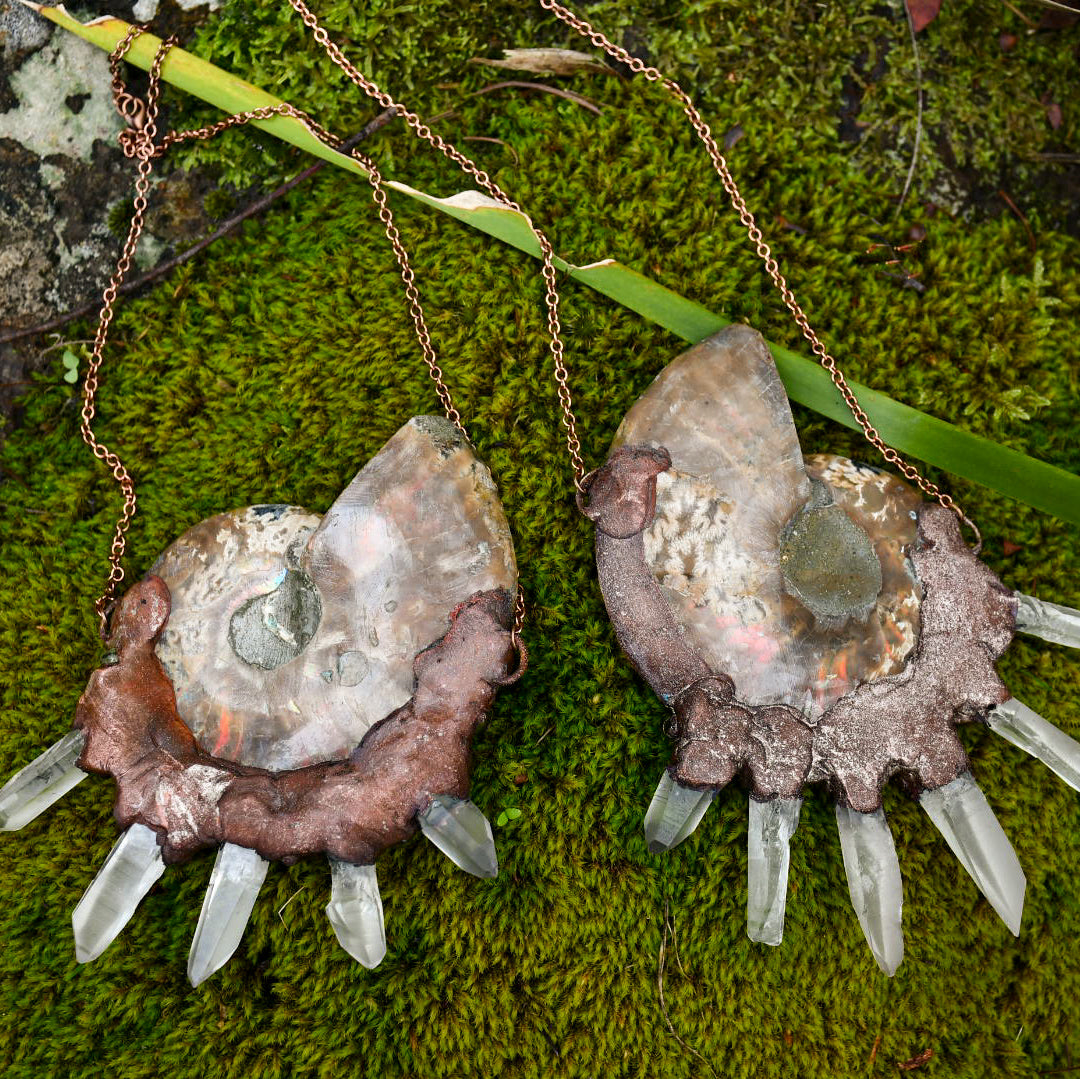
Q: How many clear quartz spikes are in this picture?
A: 11